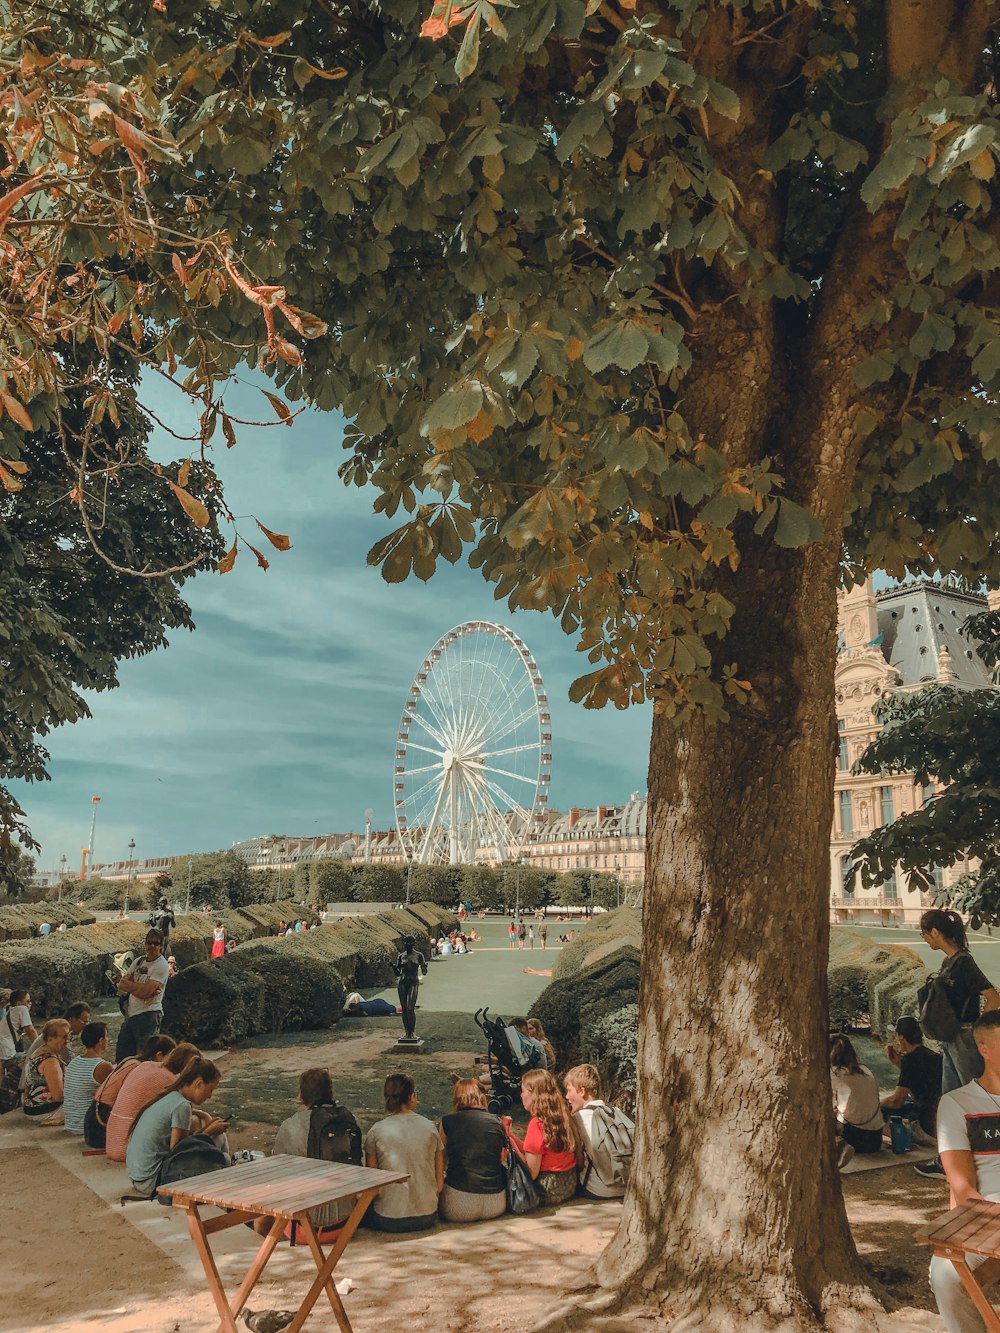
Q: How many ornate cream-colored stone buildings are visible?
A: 1